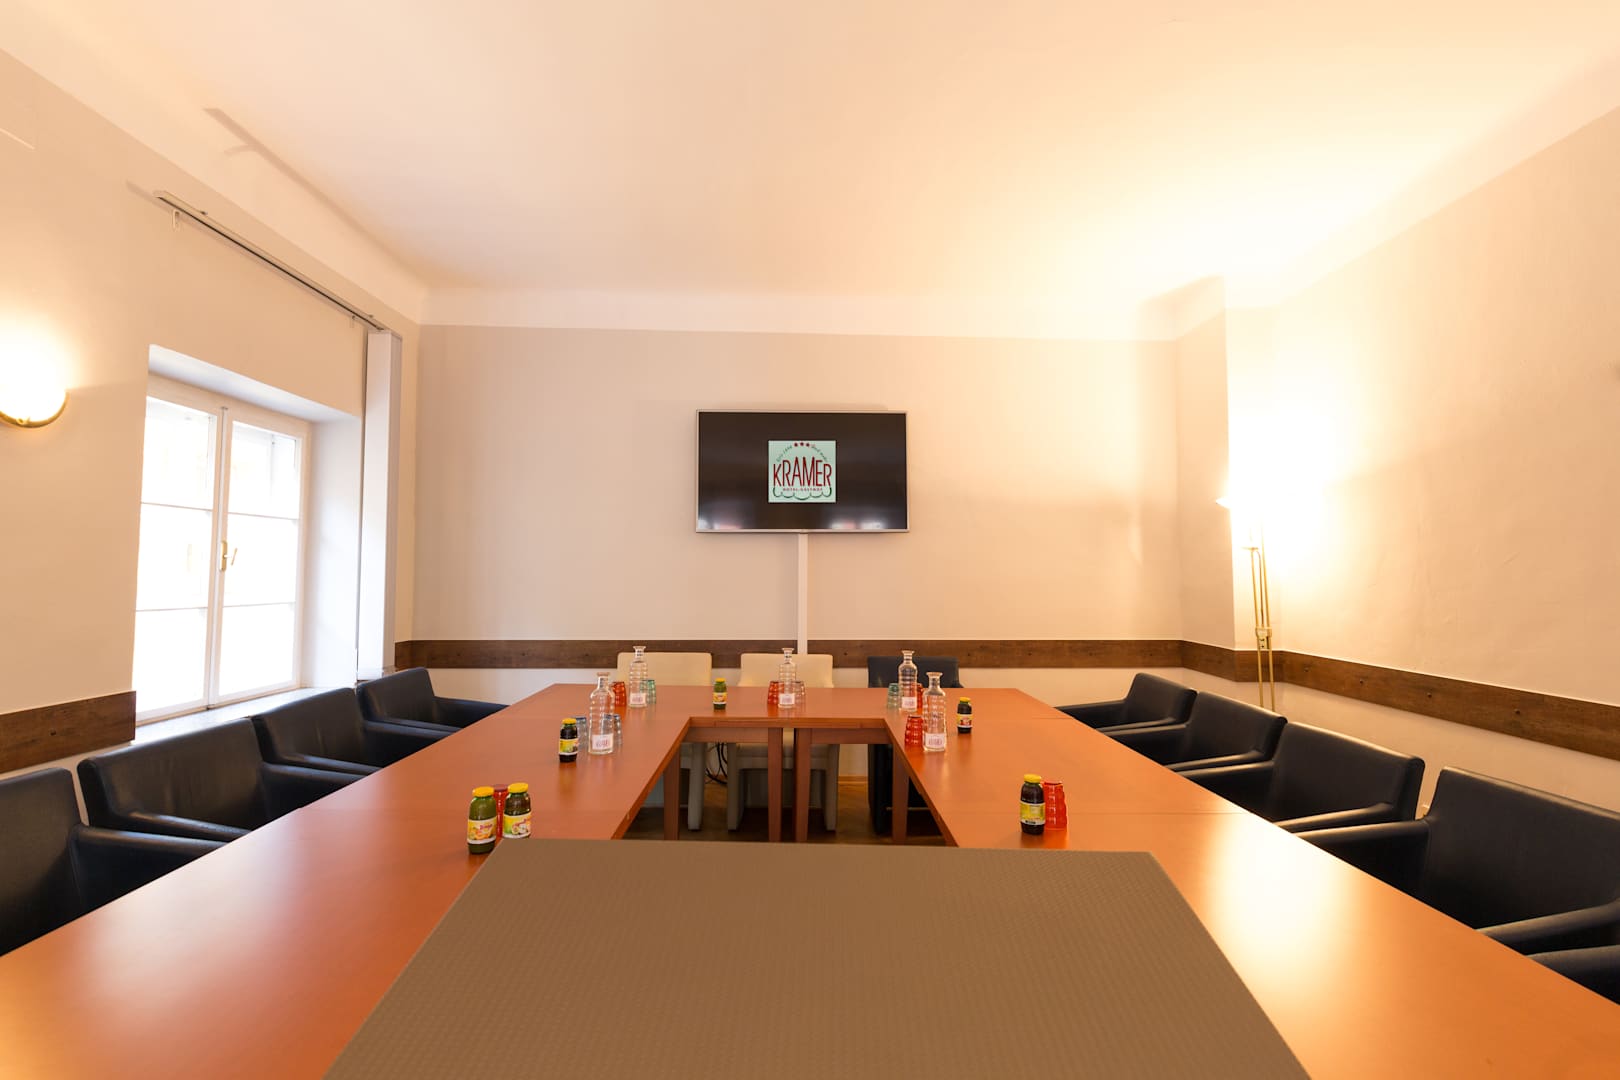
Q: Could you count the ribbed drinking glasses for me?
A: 11